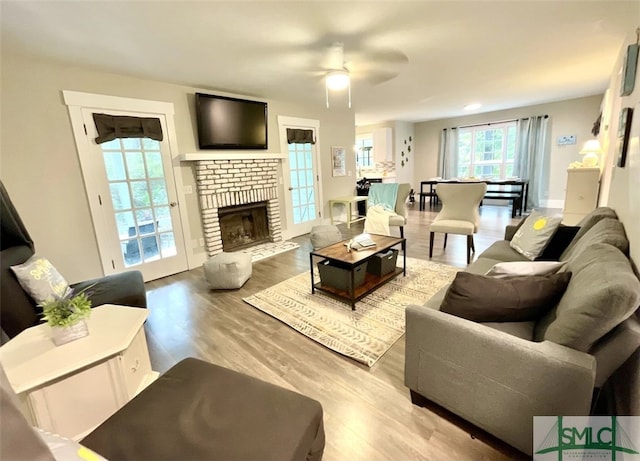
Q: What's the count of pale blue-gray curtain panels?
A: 2